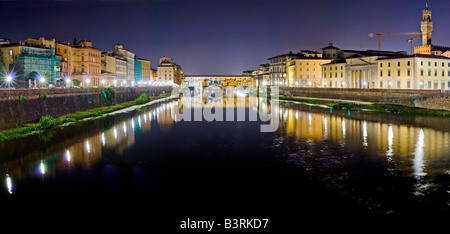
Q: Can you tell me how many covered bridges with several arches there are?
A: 1